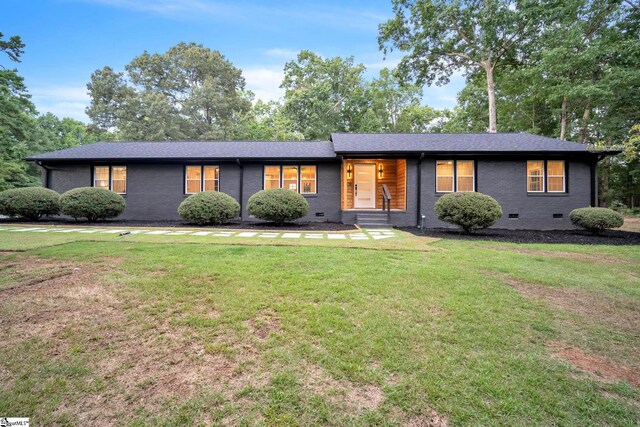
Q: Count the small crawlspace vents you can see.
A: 3